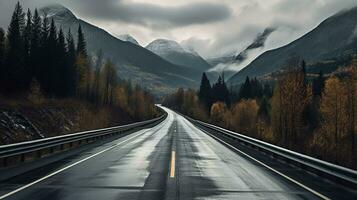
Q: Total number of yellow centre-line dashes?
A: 1